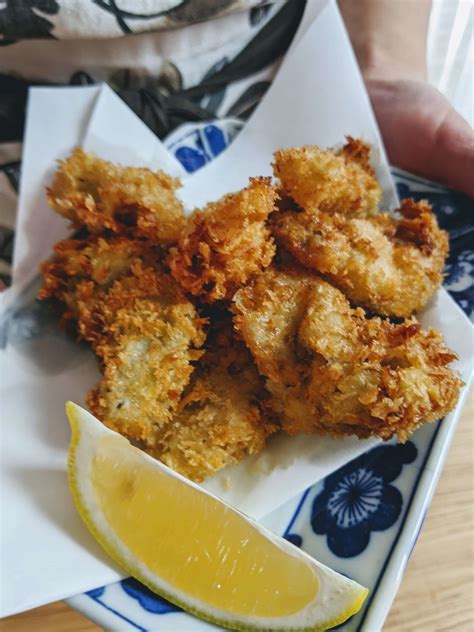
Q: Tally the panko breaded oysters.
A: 8